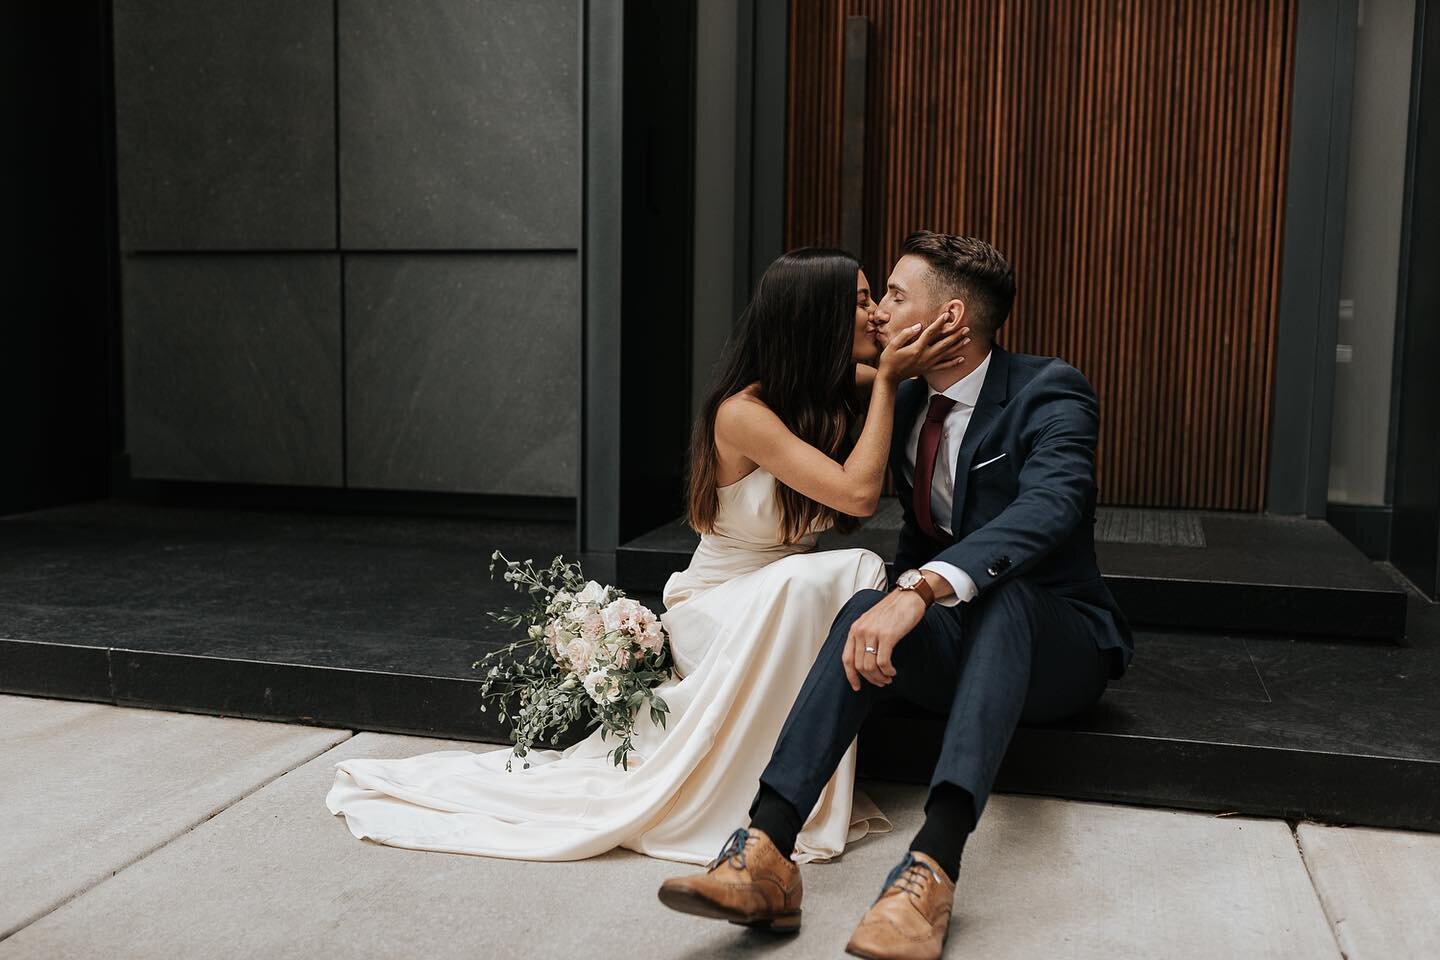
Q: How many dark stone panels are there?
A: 4